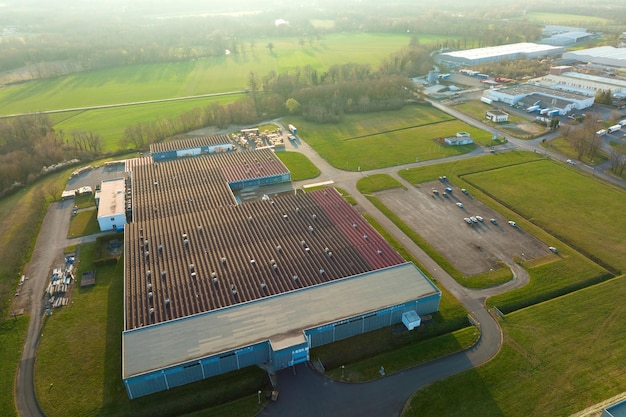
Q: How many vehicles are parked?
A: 13